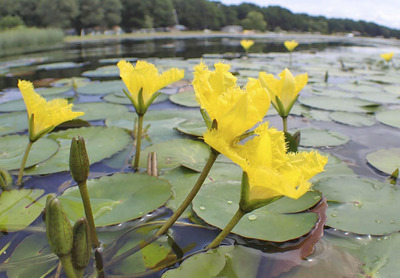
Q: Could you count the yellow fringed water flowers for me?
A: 8